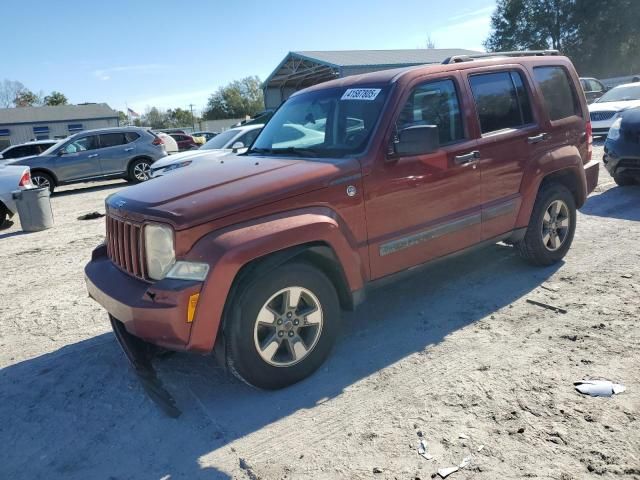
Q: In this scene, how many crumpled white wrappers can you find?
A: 3